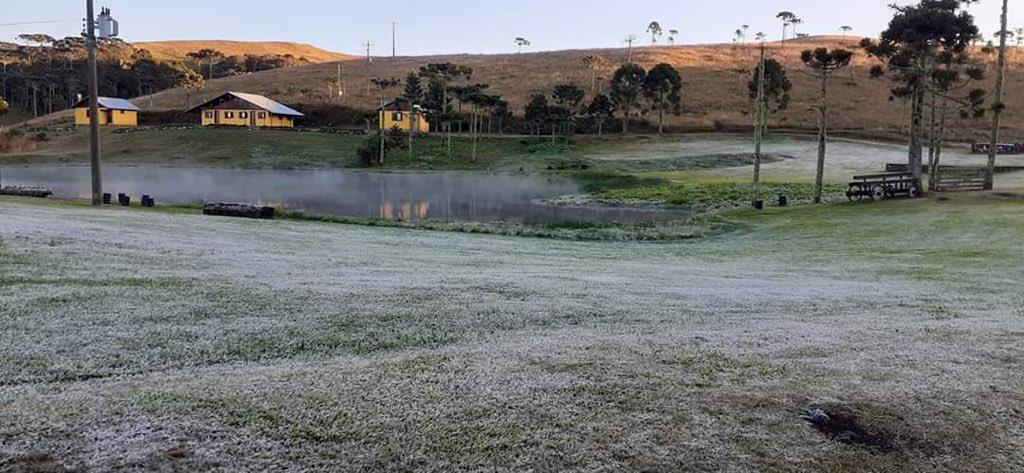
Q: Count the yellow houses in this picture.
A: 3